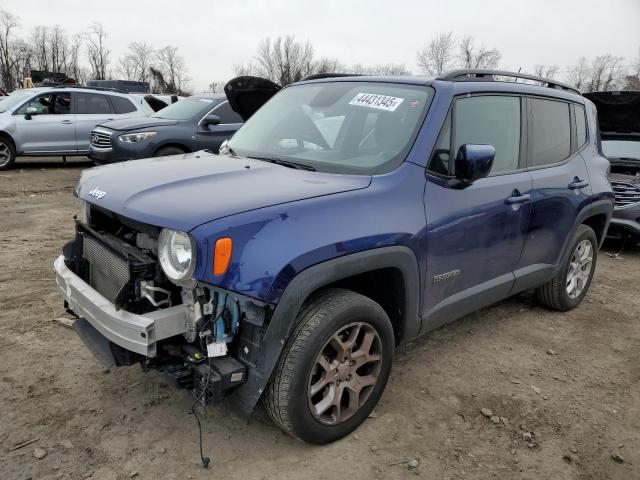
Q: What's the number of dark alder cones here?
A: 0